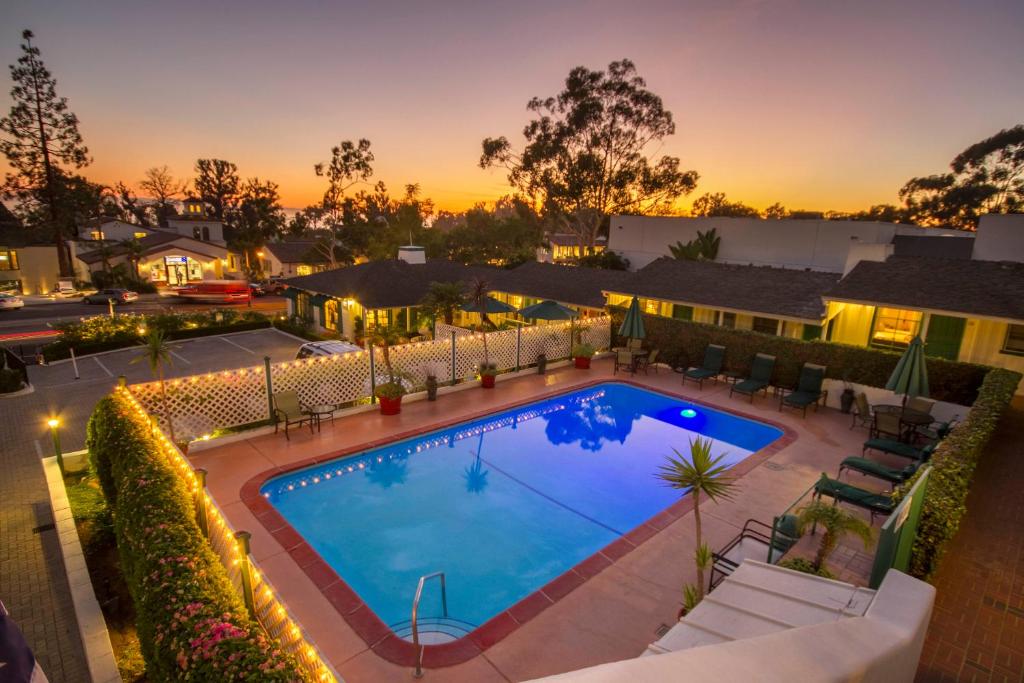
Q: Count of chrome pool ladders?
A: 1